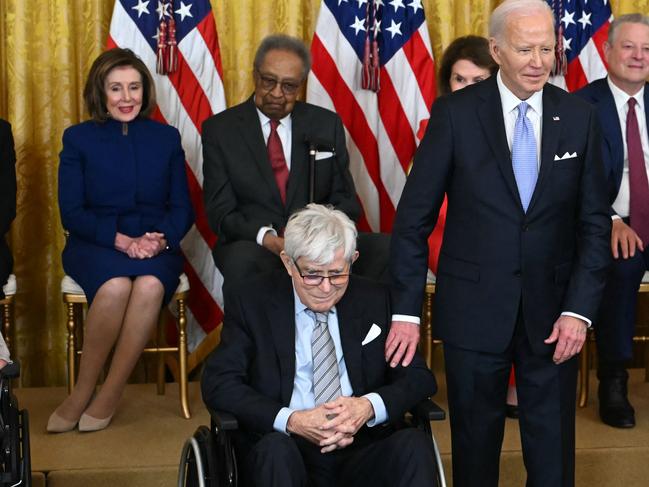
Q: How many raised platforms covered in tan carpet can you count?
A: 1